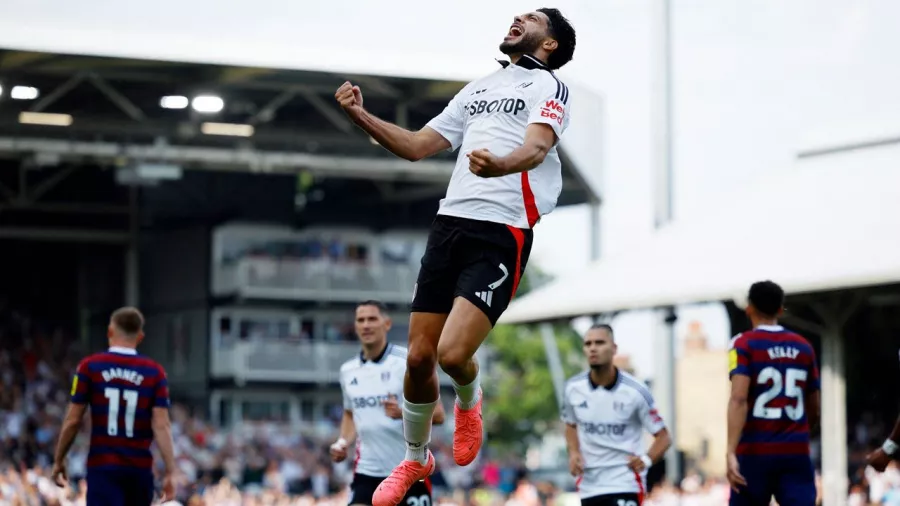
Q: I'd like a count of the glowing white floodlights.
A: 3